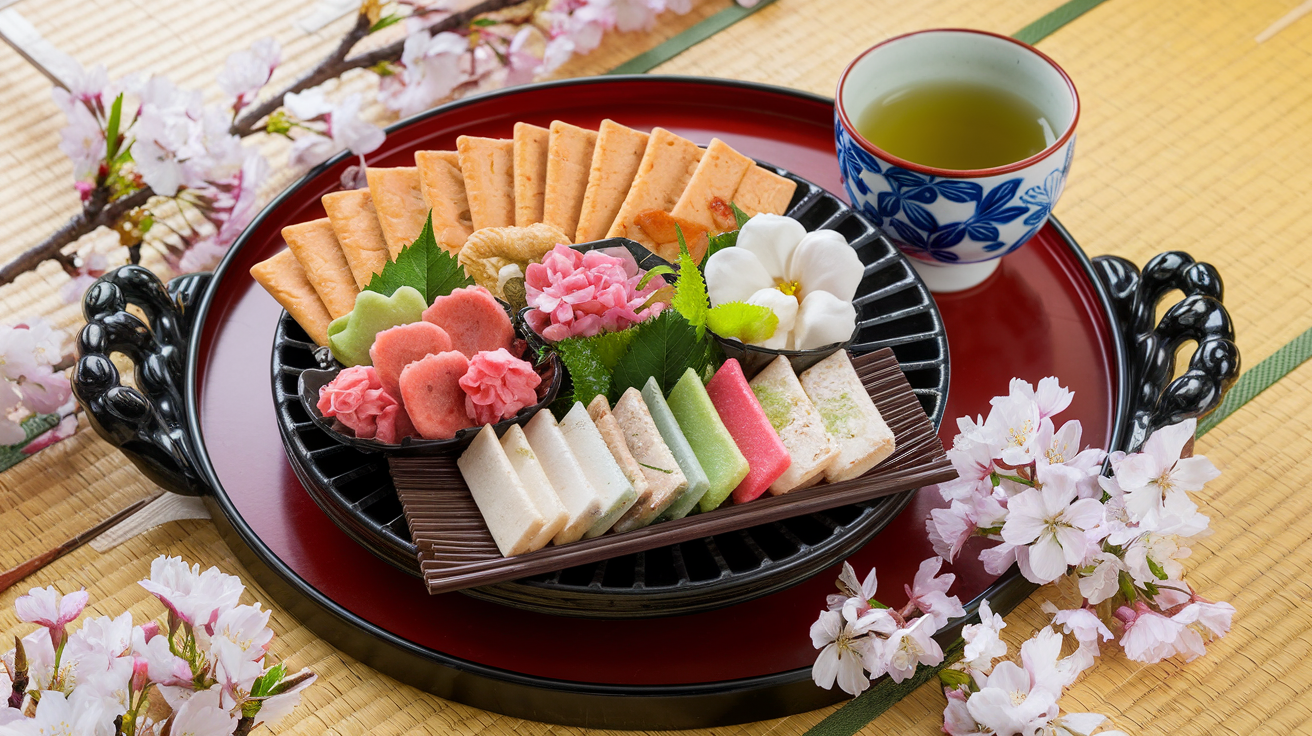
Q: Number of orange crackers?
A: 12